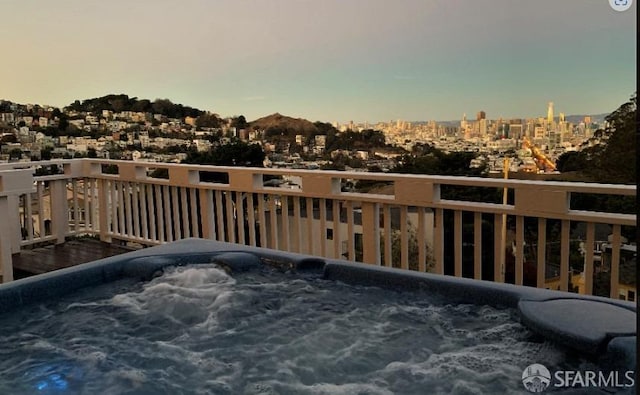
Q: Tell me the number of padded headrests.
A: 2